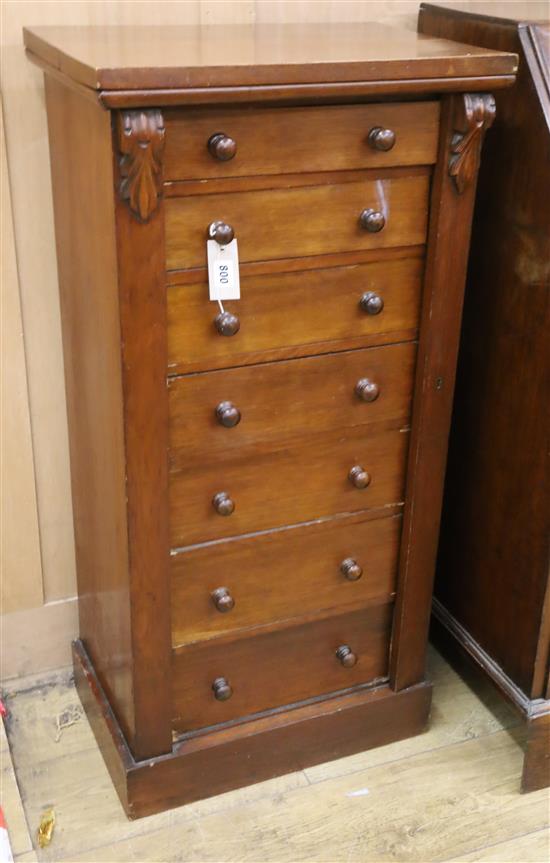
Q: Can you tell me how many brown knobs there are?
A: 14